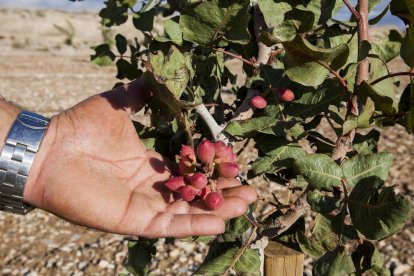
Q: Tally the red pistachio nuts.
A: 13